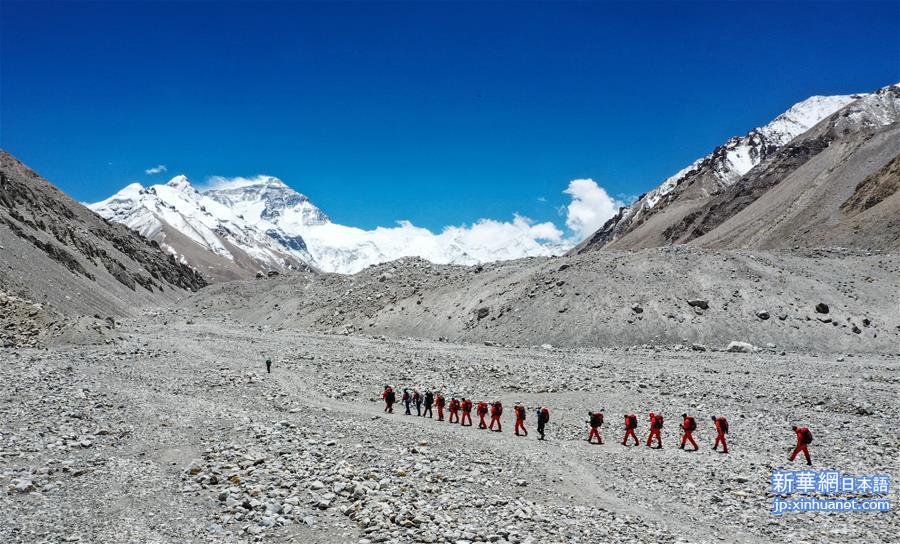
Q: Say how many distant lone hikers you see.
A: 1